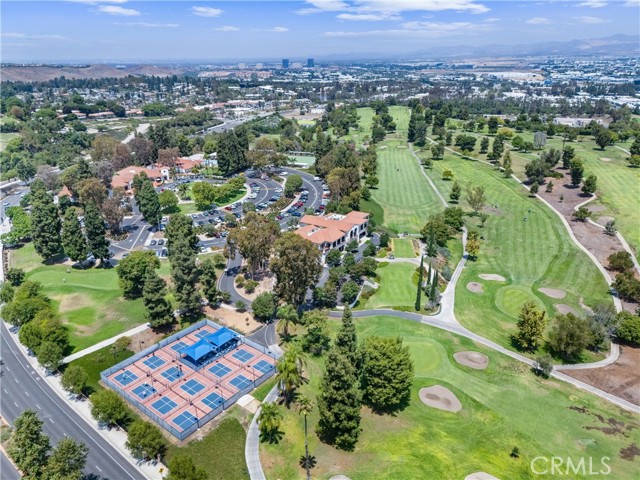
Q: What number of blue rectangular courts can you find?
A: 14